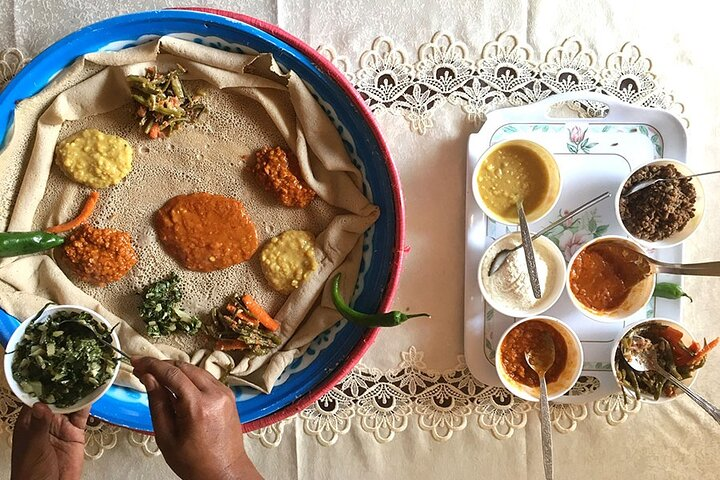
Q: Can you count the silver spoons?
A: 7